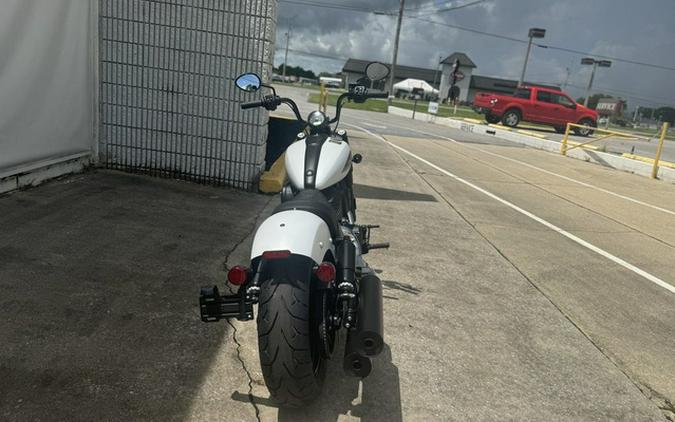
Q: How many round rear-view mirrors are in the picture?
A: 2